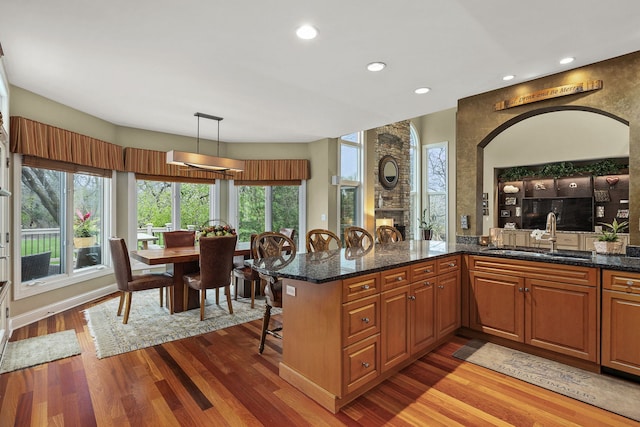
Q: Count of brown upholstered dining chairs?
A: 5